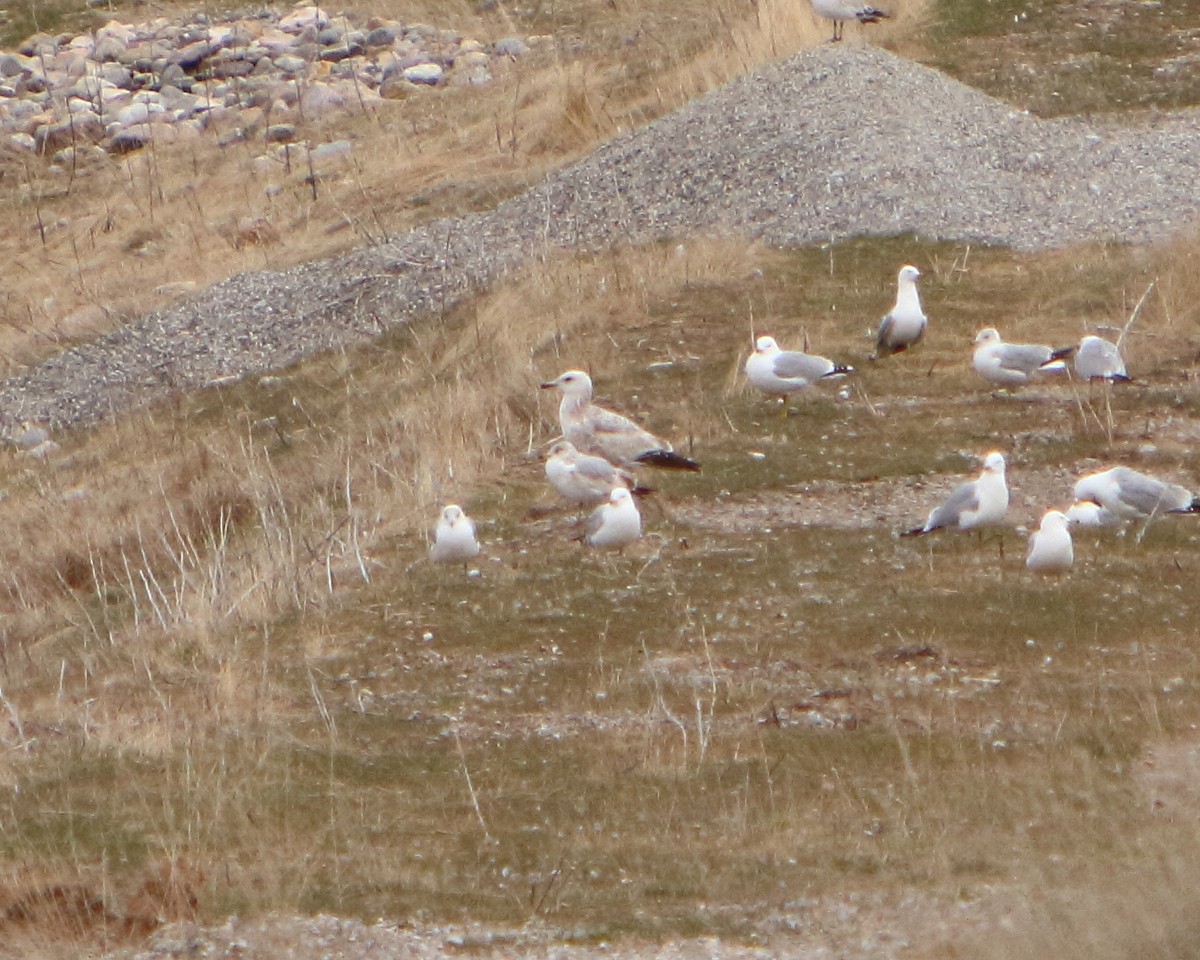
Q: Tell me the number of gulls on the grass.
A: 12